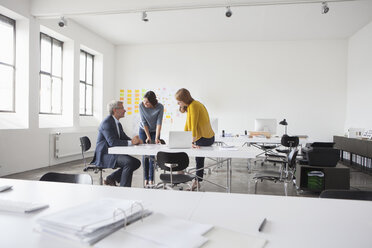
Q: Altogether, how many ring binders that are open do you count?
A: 1